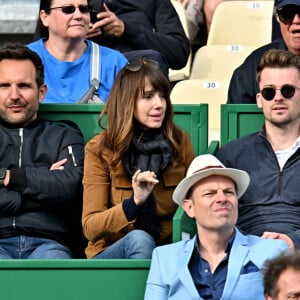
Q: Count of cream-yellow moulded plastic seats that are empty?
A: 3